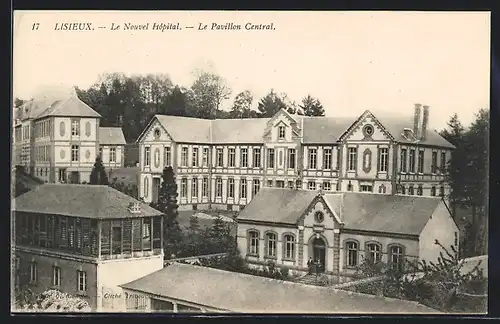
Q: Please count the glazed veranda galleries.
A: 1